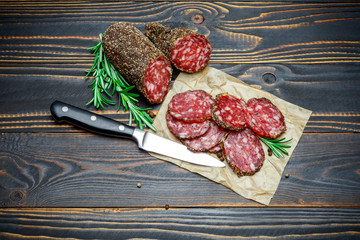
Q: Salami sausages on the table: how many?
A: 2